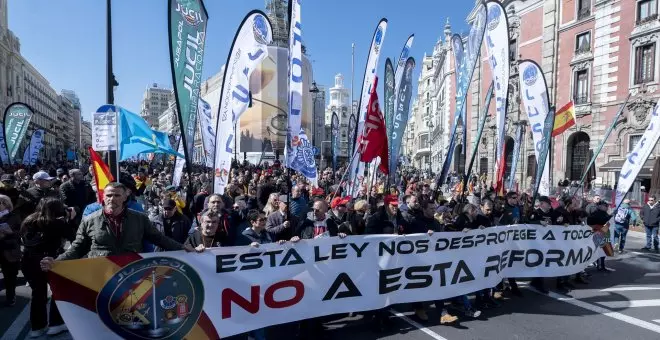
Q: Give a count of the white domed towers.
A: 1